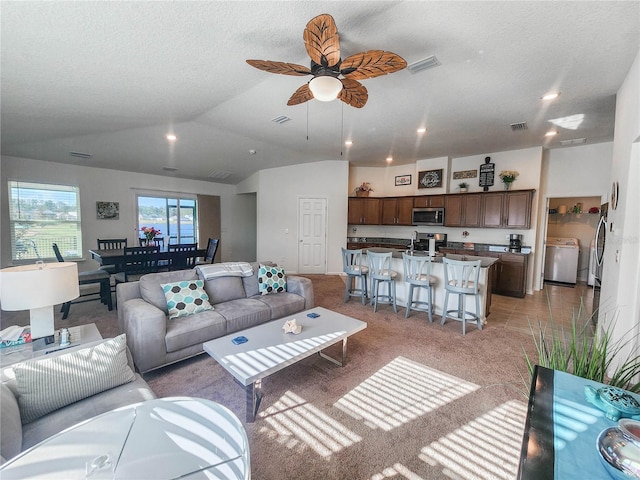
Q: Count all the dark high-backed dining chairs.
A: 6